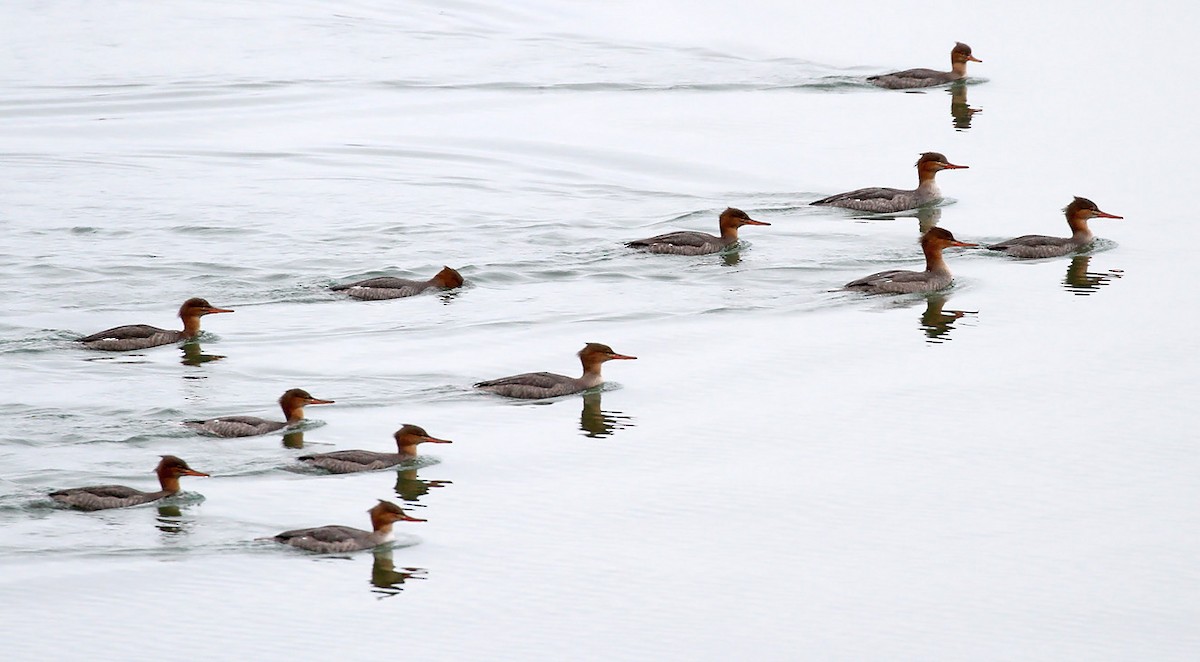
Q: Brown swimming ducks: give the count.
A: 12